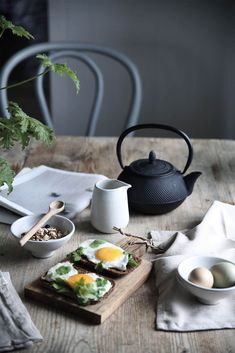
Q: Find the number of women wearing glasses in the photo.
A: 0